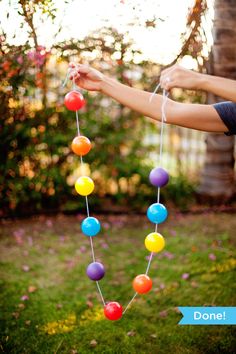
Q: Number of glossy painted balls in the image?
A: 10